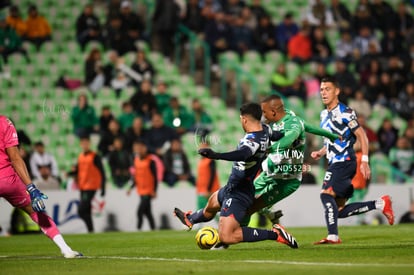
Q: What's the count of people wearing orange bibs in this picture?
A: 4